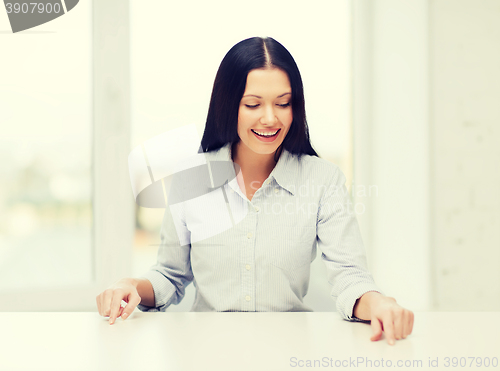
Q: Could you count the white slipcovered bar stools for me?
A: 0